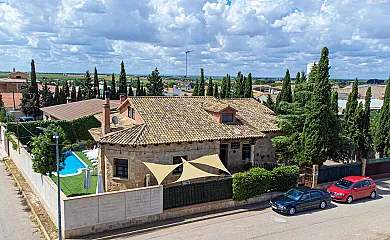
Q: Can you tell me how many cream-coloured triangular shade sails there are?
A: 3